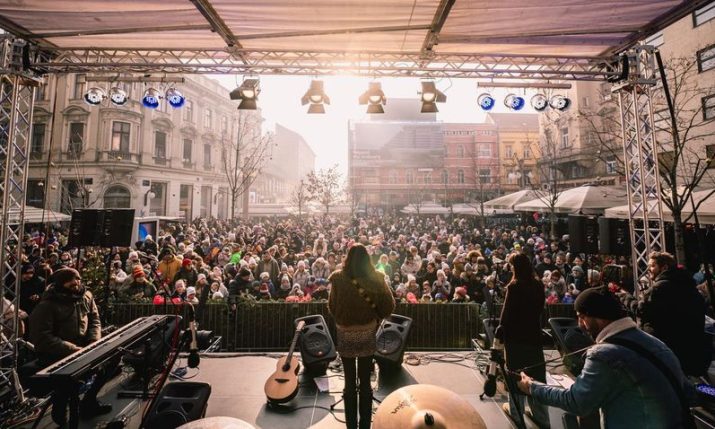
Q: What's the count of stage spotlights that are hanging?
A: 12